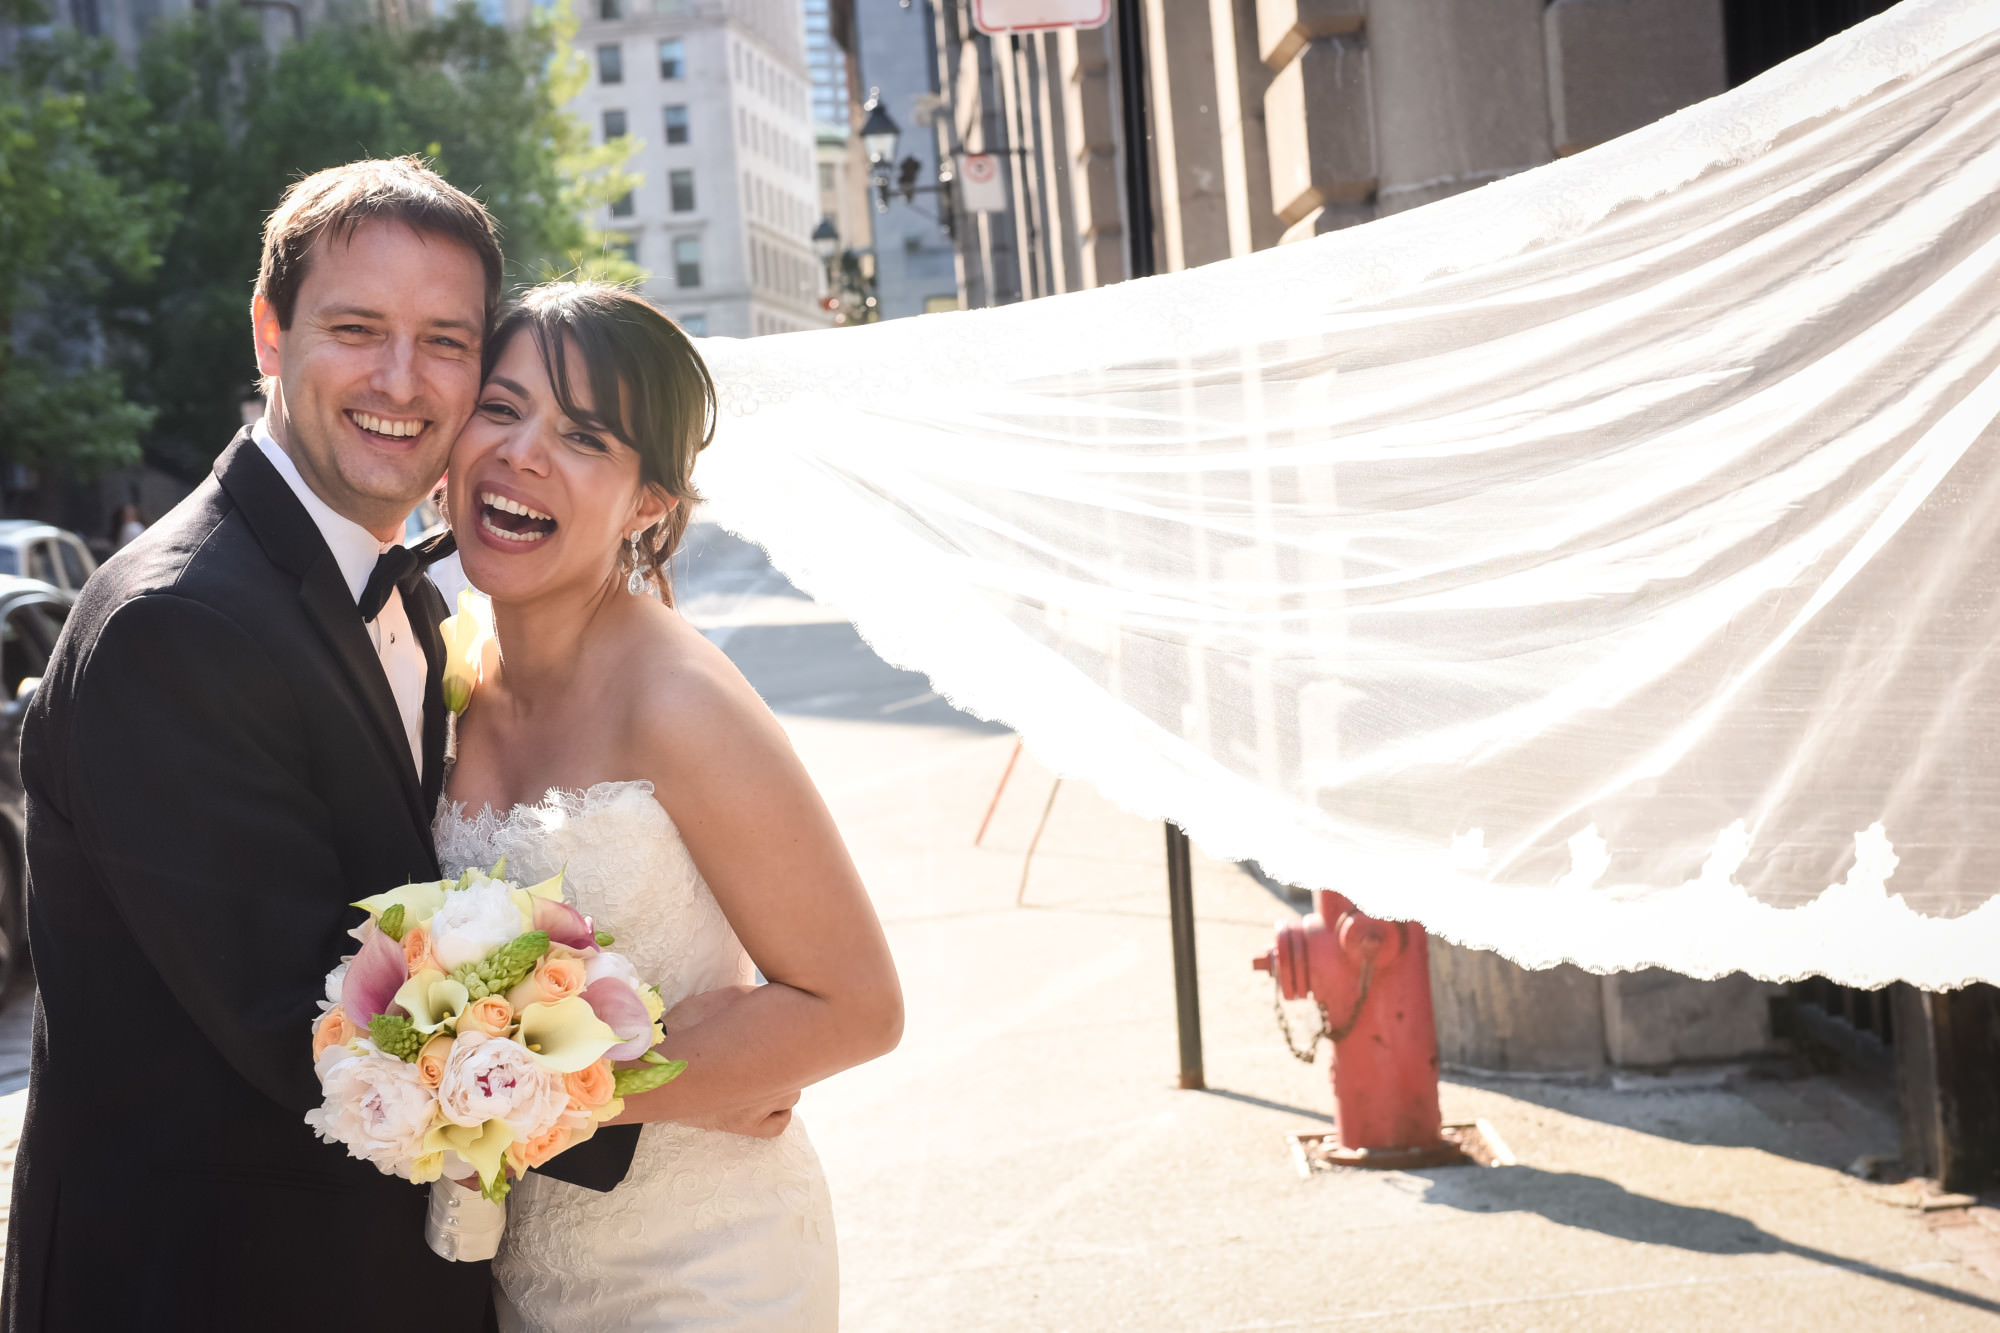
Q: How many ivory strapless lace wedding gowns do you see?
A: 1